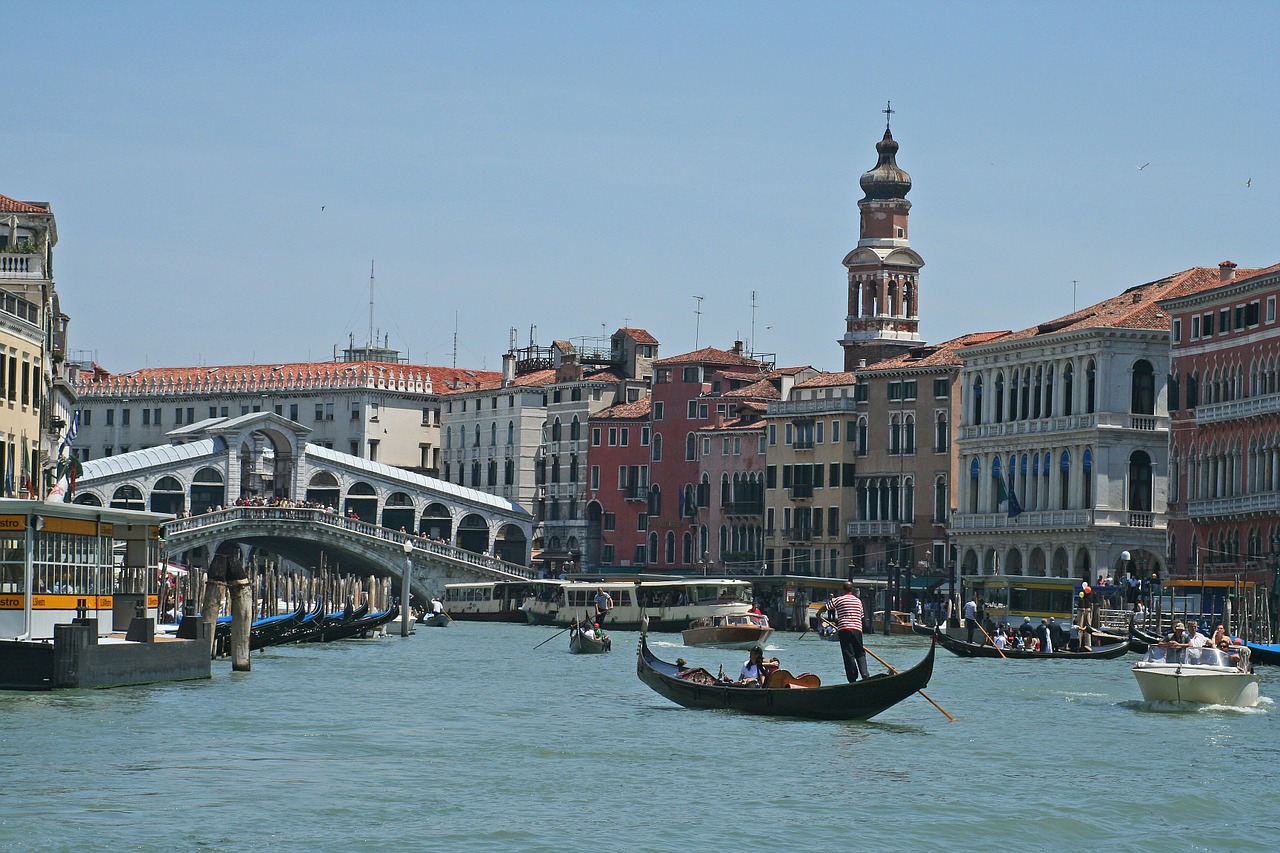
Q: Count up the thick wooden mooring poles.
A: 2